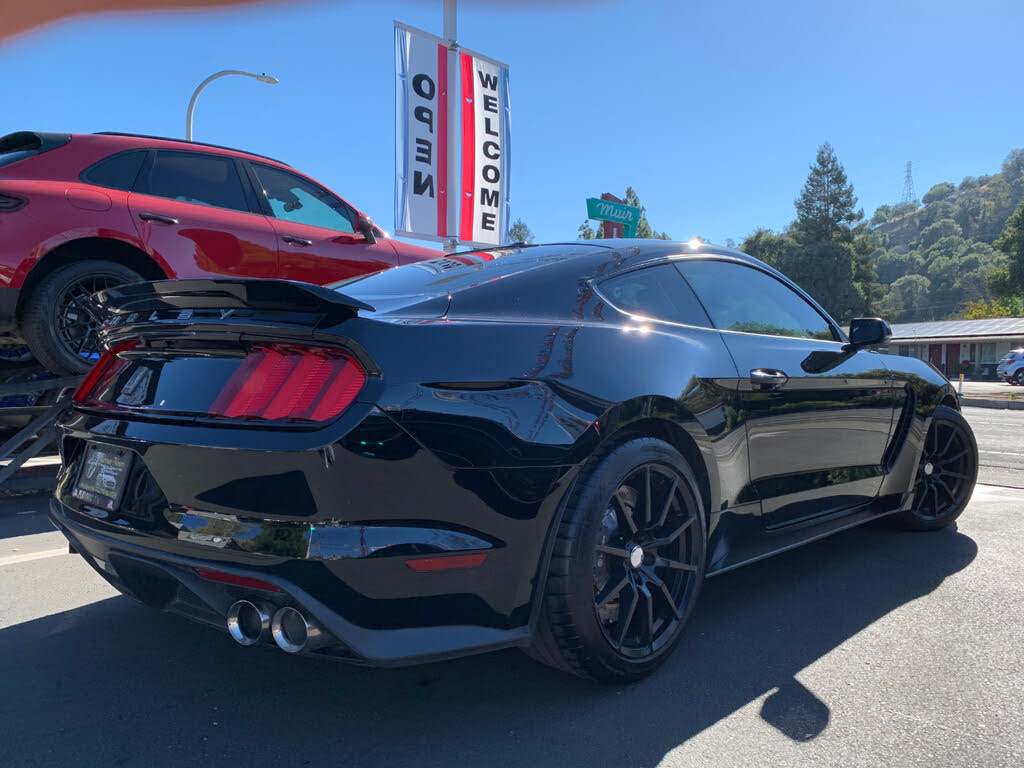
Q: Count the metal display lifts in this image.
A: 1